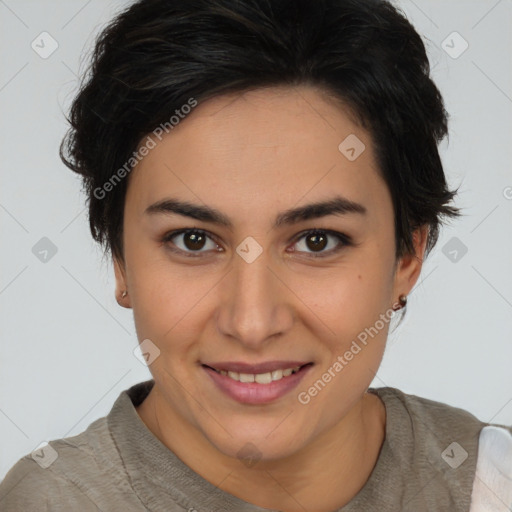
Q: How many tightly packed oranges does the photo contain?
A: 0